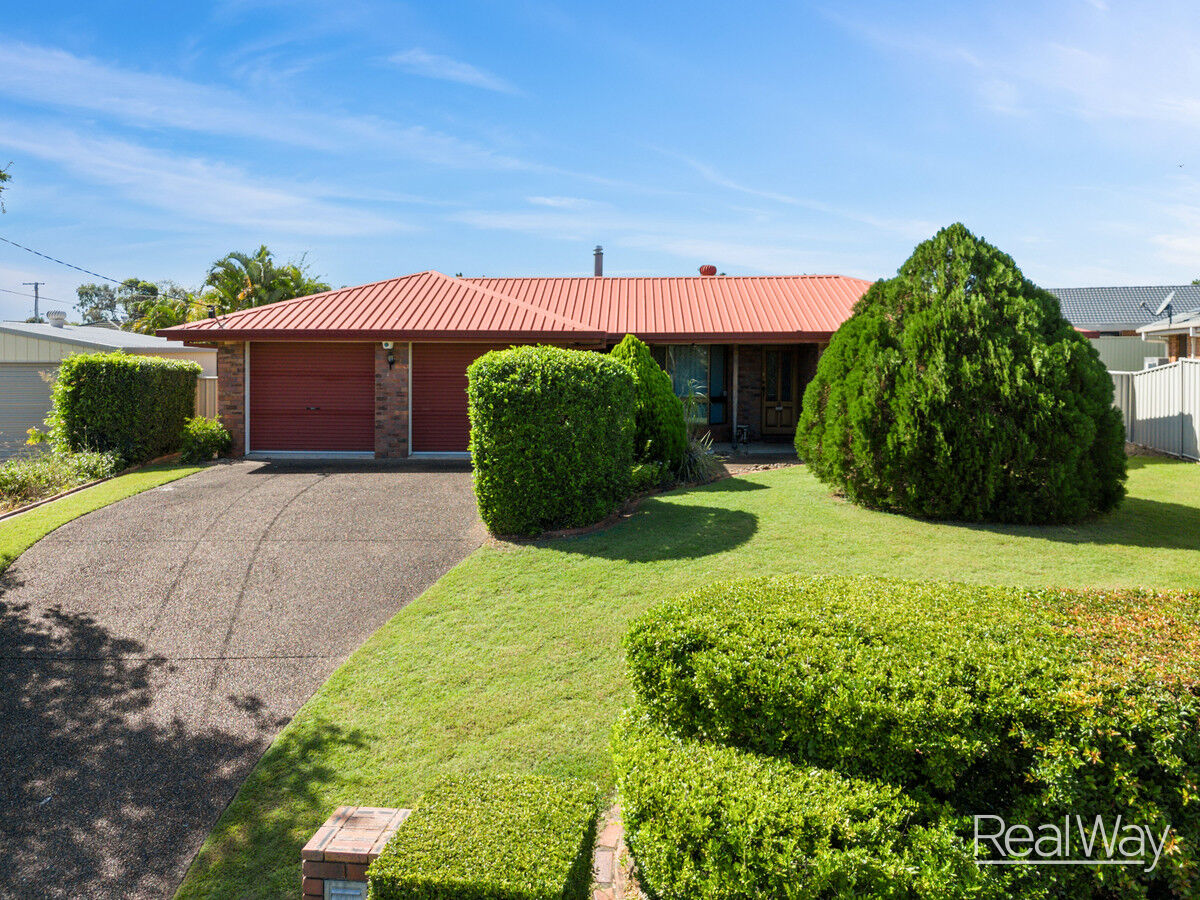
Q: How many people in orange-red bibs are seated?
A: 0